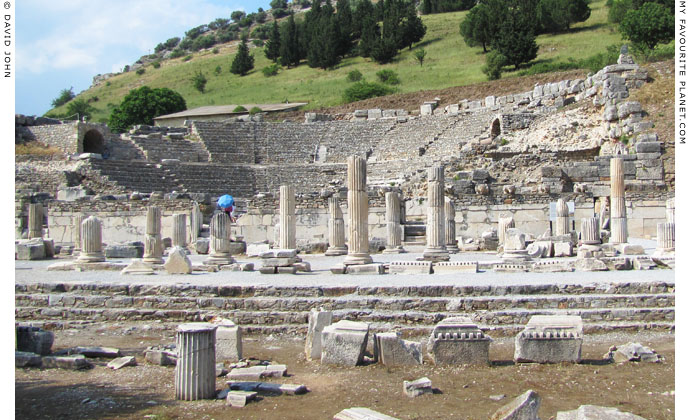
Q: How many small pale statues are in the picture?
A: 0